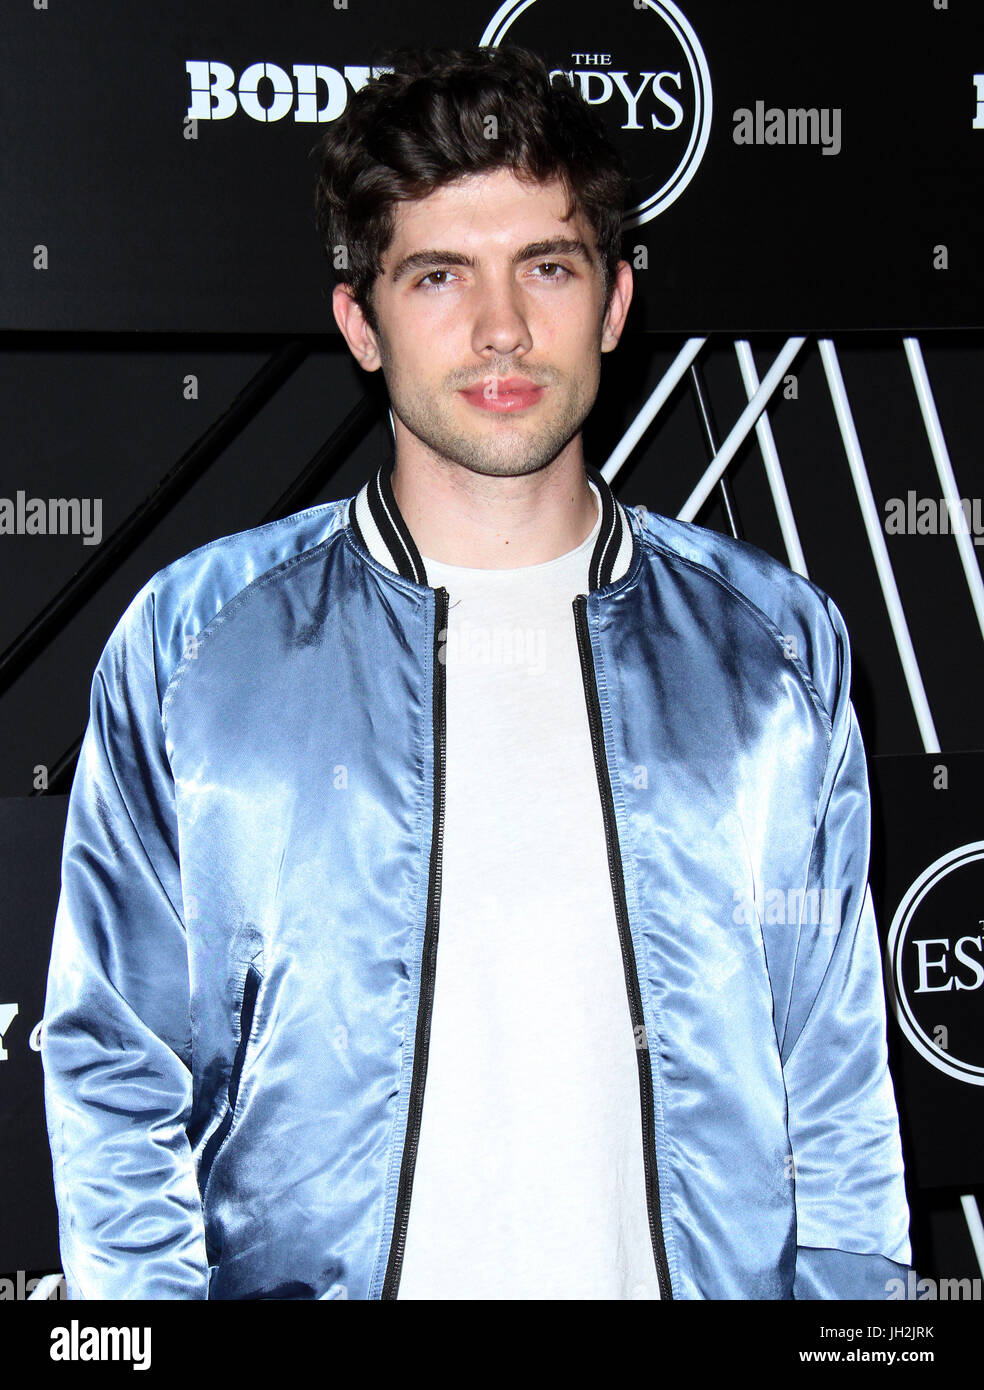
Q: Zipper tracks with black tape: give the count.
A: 2